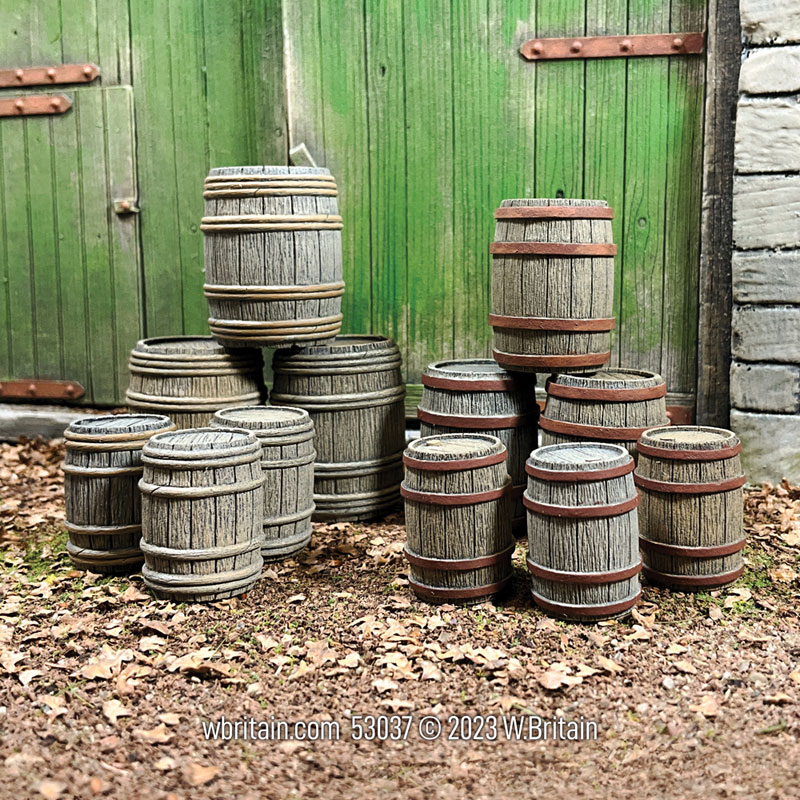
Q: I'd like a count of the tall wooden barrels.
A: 12